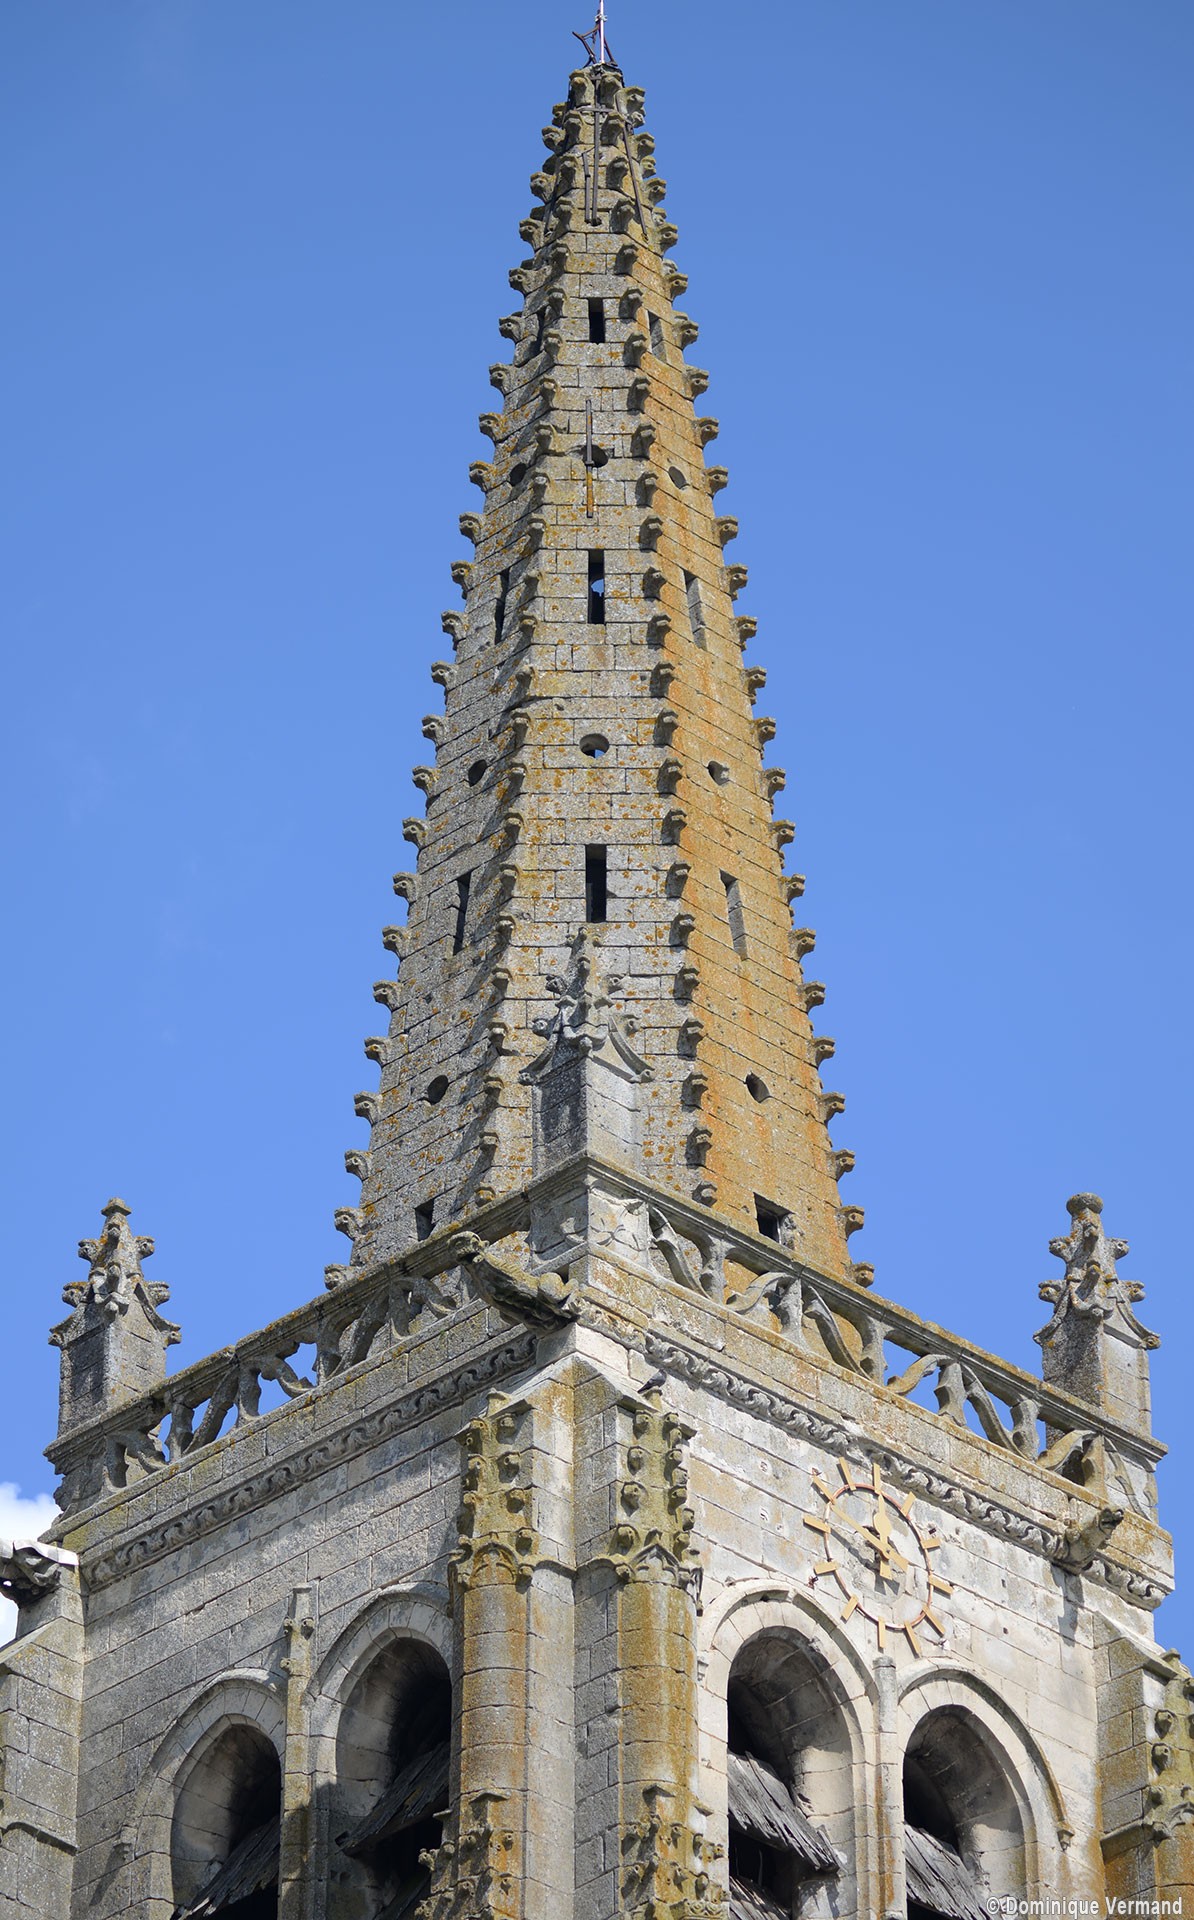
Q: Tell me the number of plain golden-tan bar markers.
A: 12